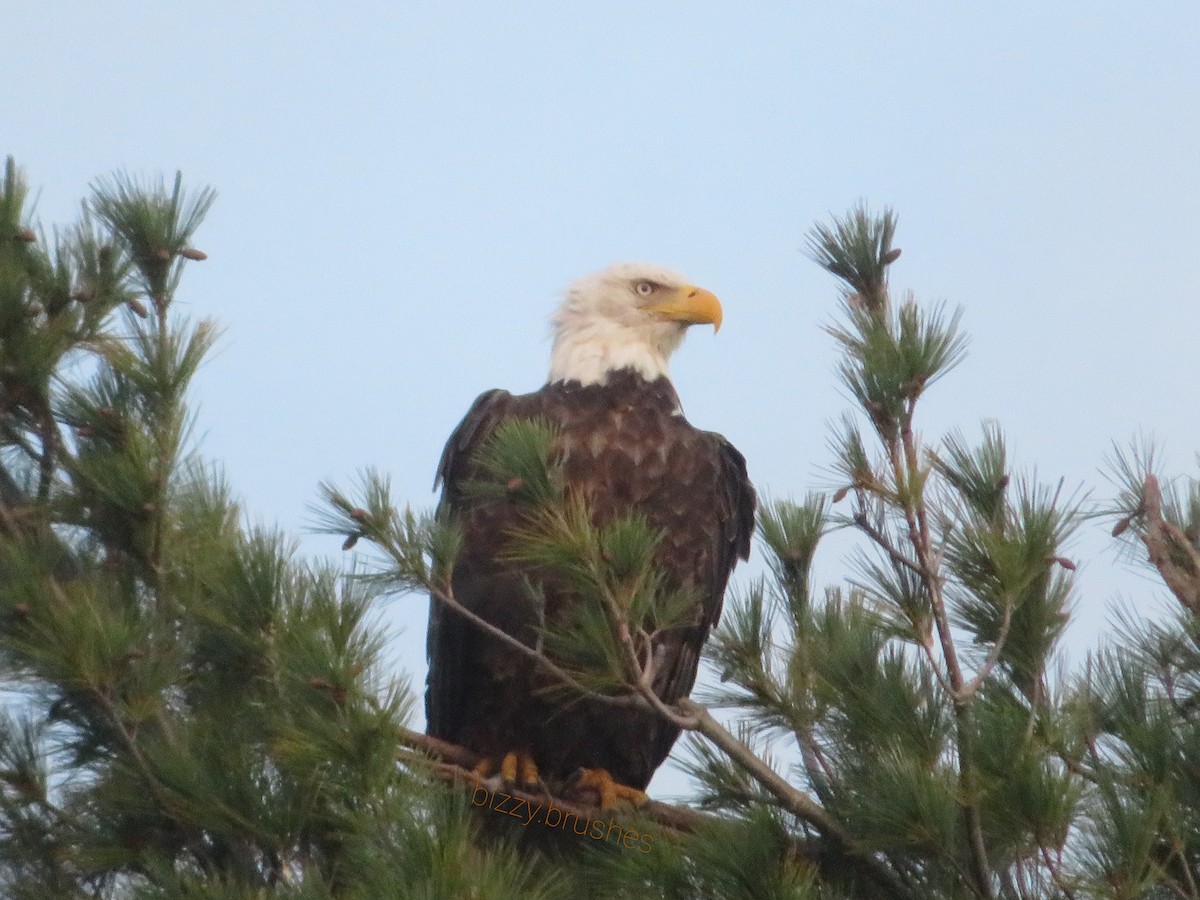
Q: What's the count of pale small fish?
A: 0